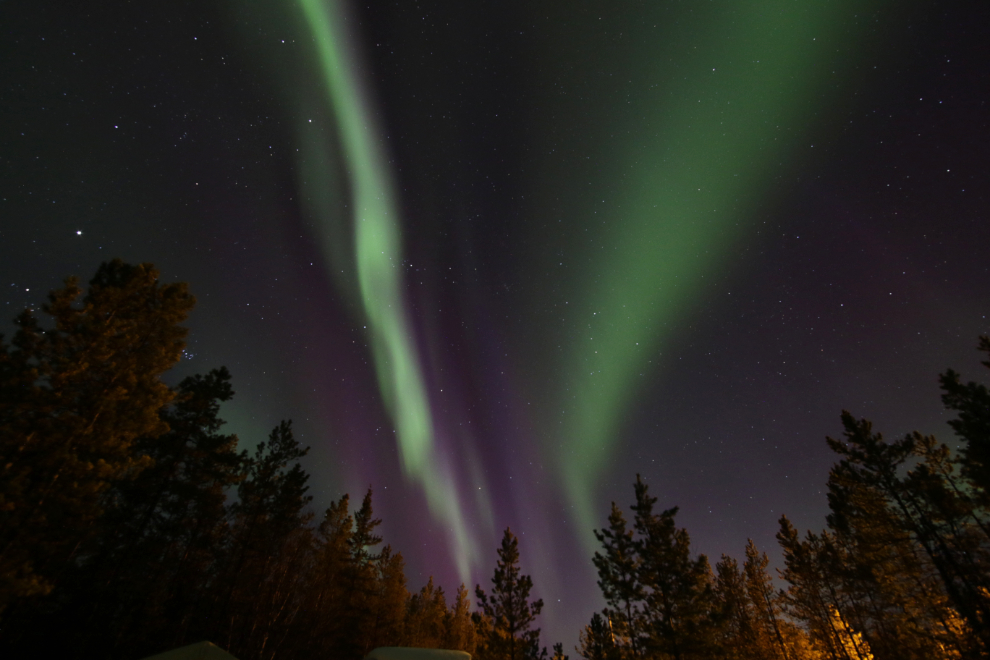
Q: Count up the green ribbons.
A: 2